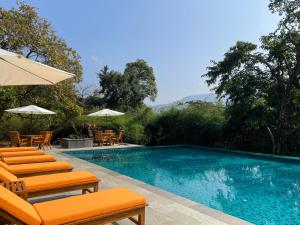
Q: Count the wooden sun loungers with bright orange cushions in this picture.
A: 6